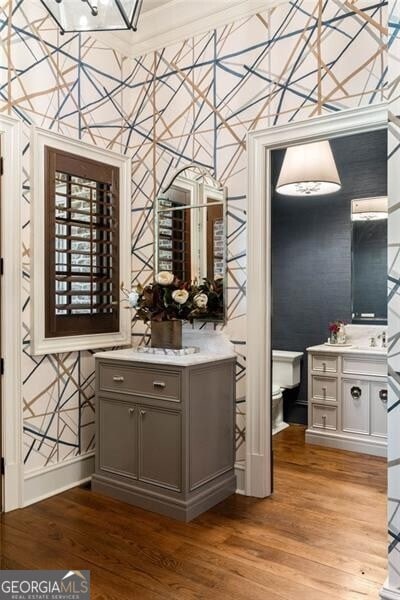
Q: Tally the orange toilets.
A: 0